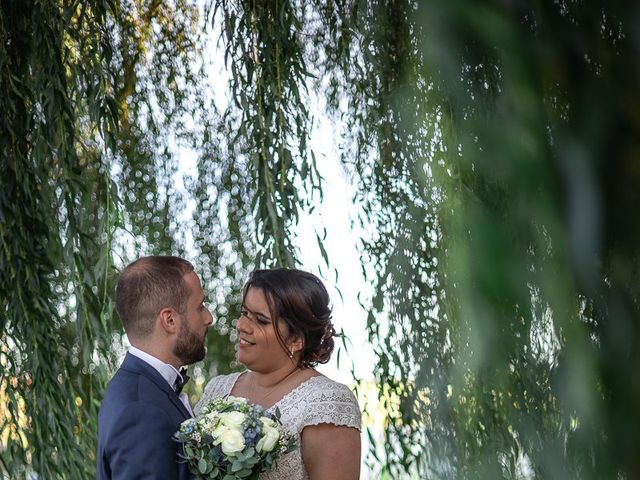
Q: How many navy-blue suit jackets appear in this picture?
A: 1